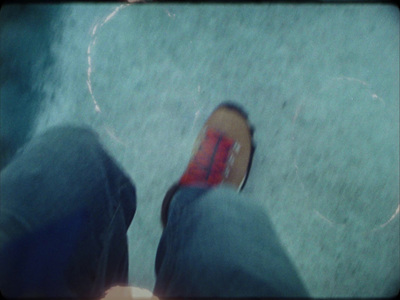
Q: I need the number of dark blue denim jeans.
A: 1